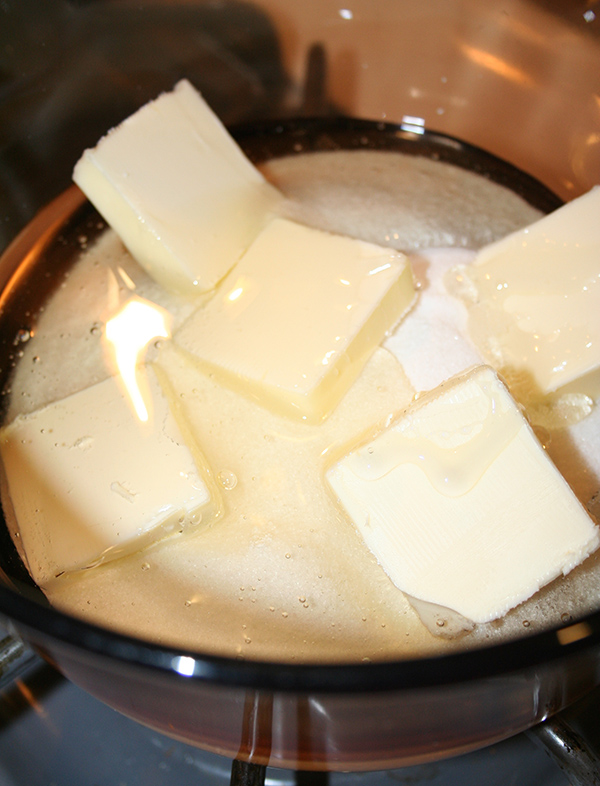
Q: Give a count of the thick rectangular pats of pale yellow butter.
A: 5